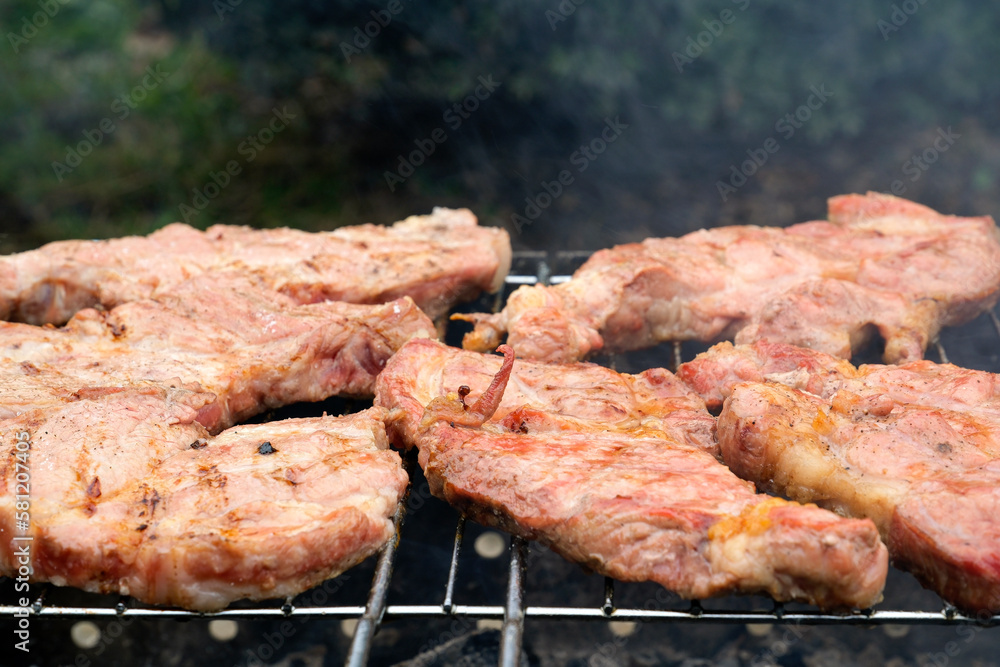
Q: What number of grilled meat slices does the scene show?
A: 6